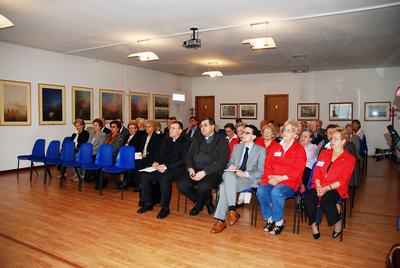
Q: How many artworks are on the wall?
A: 11